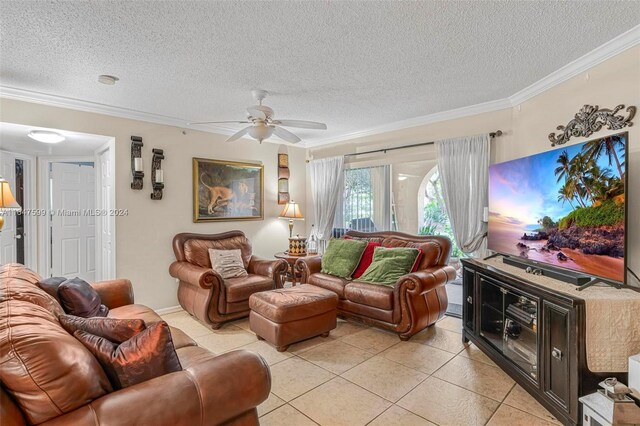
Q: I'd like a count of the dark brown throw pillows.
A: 4